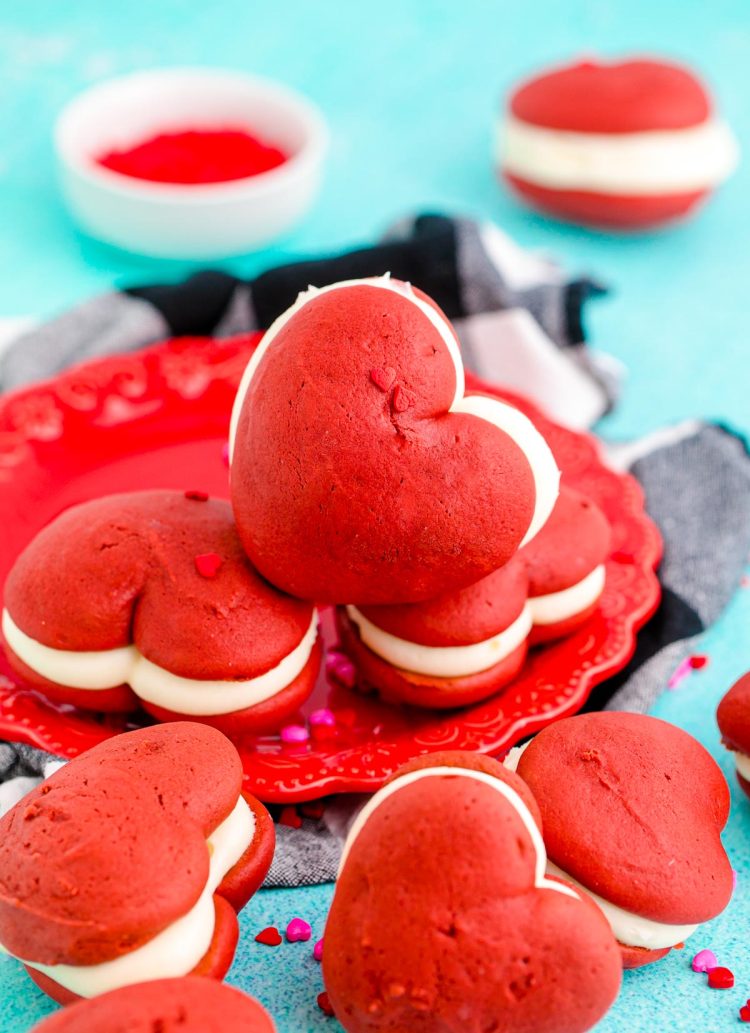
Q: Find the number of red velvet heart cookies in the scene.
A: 9